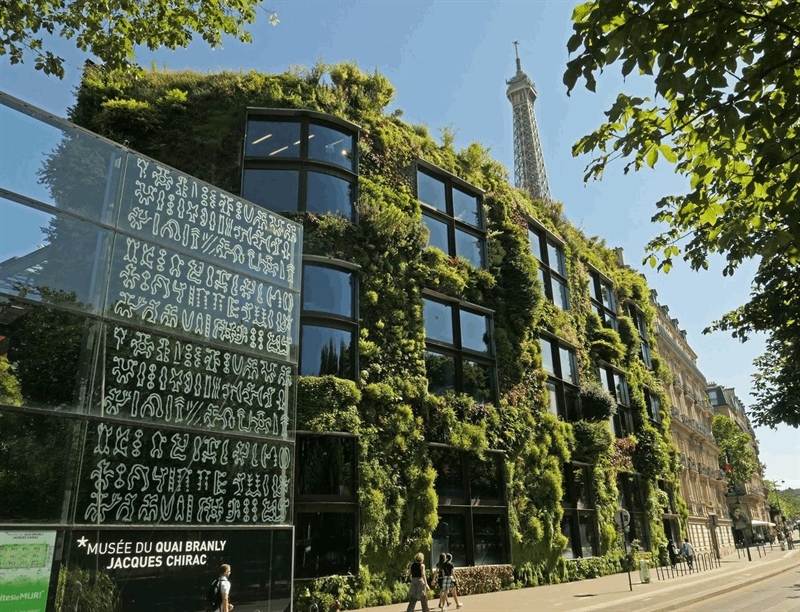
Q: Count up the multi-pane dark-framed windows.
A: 15